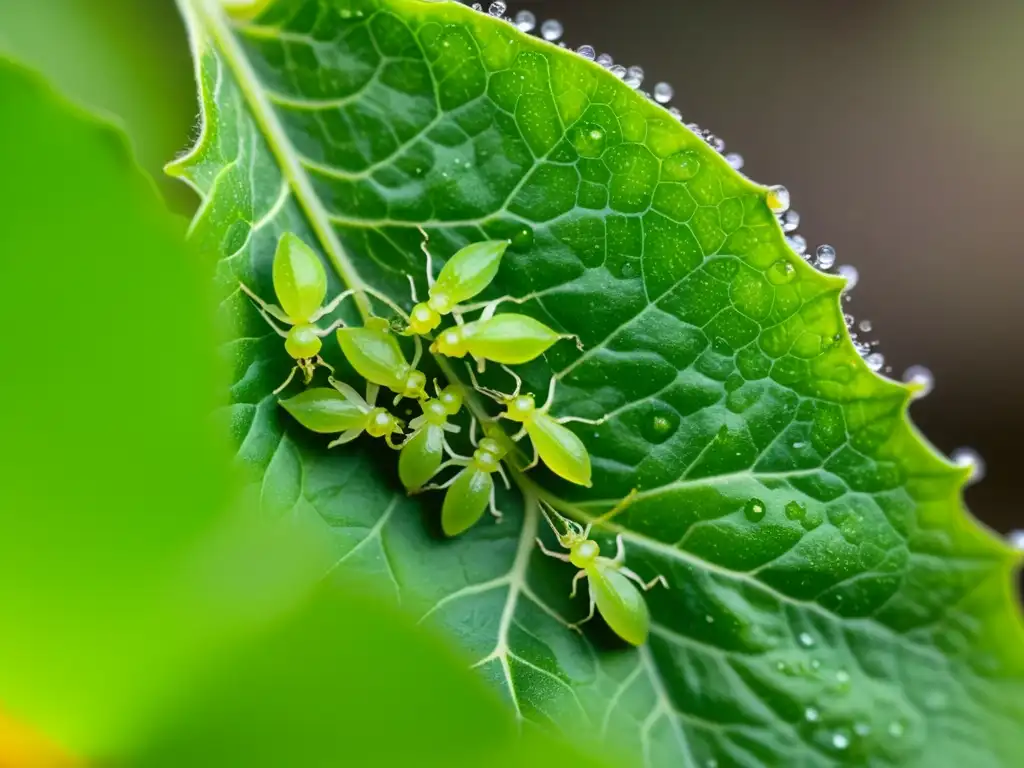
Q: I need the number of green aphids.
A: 9